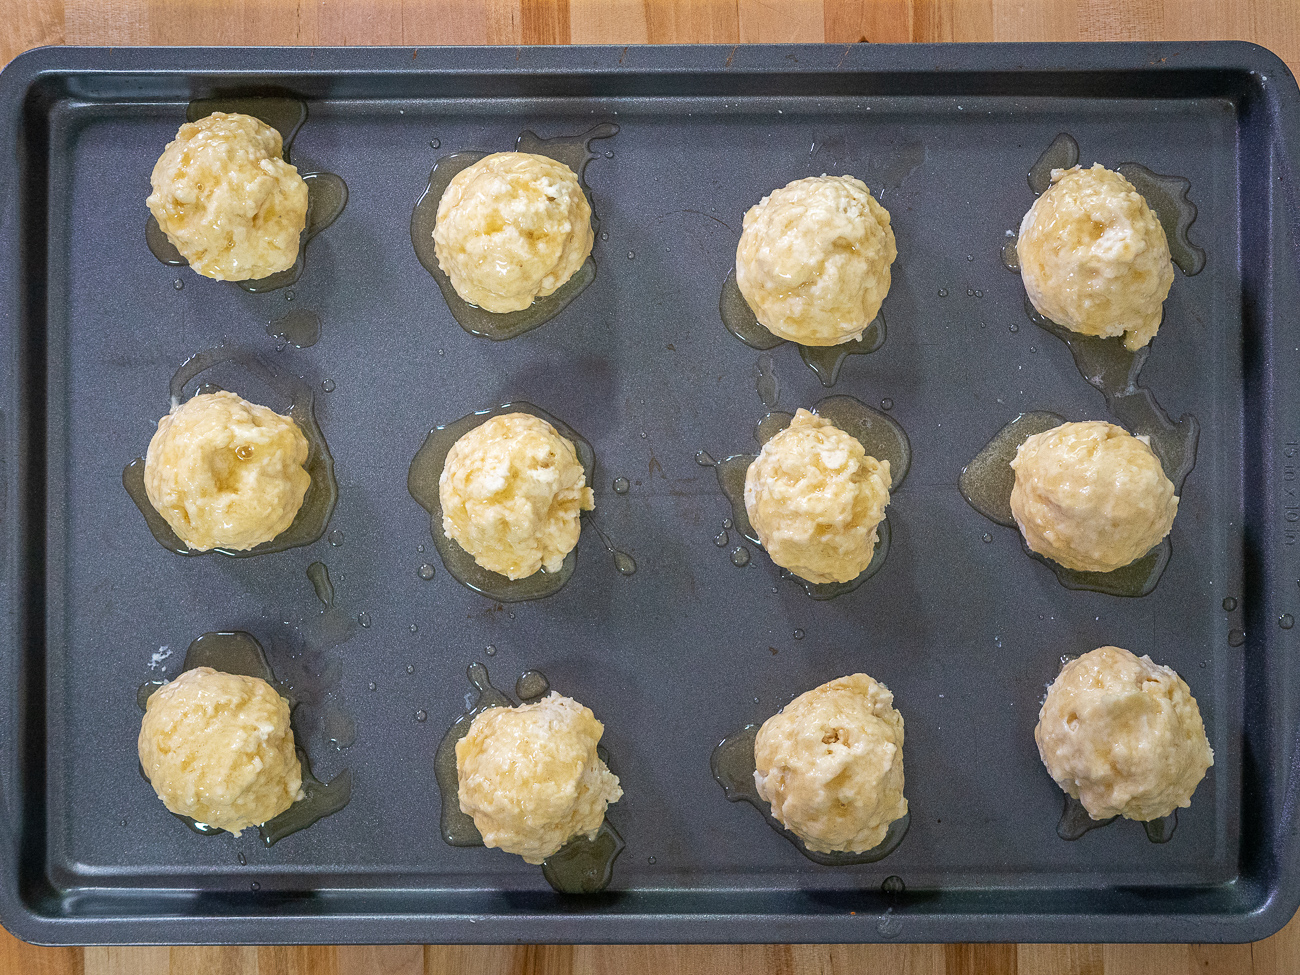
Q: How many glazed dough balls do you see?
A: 12